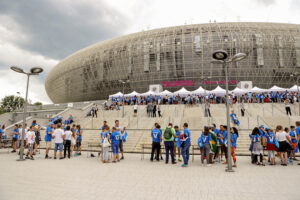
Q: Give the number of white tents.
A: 11